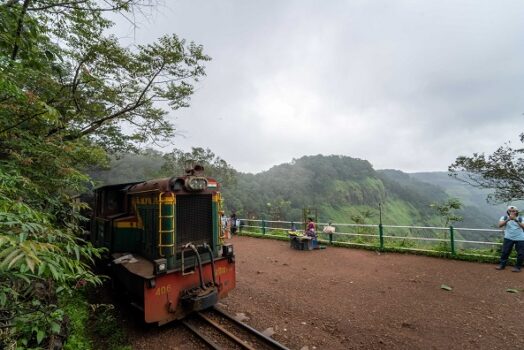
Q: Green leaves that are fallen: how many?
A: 2